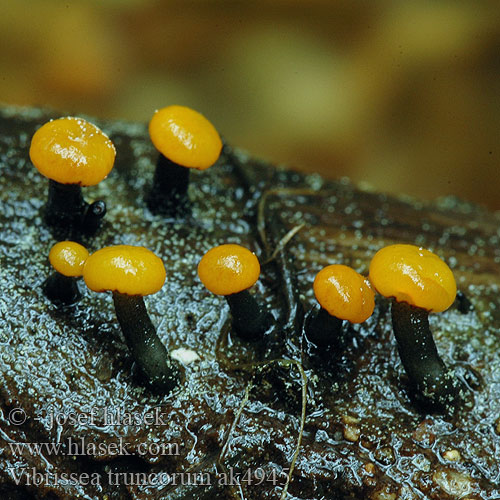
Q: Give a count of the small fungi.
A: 7